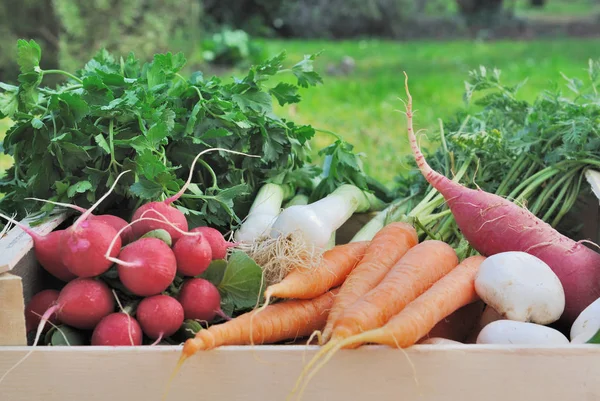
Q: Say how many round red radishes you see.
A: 12